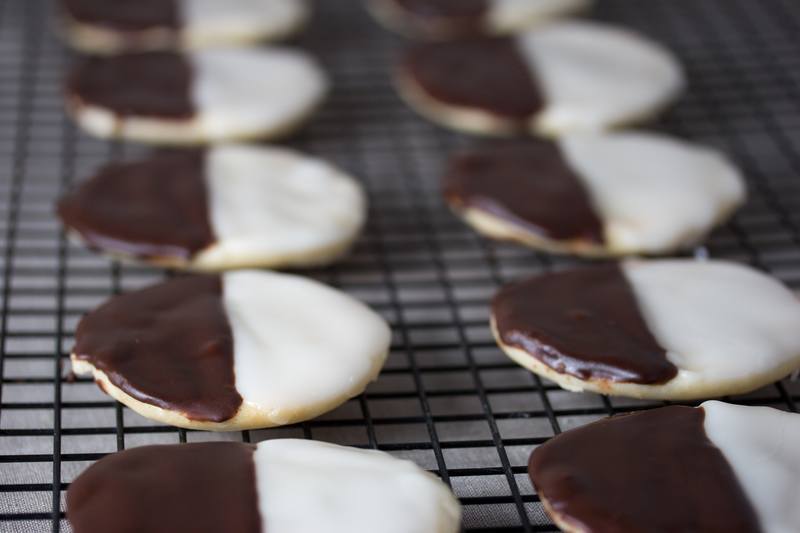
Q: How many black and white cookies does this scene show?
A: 10